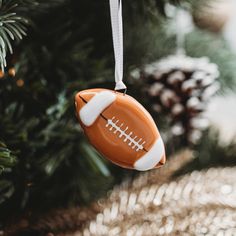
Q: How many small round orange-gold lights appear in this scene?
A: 3